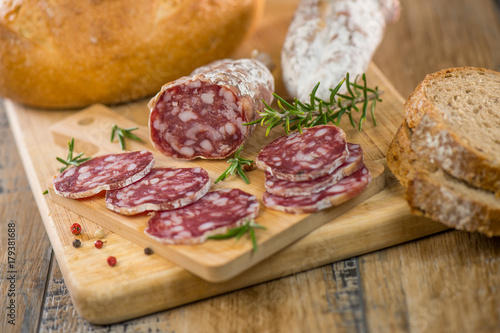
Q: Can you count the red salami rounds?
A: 6